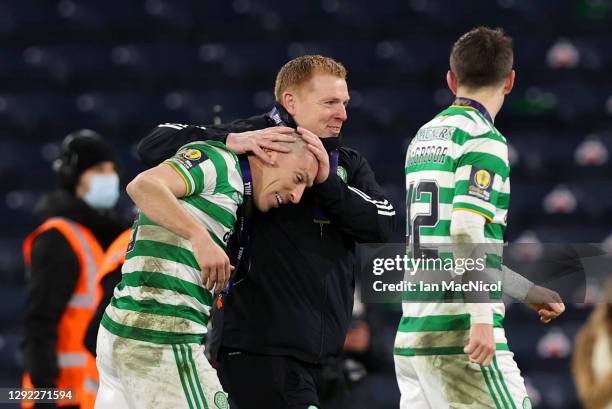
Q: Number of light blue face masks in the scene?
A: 1